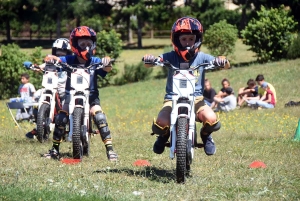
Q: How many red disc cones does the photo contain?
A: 3